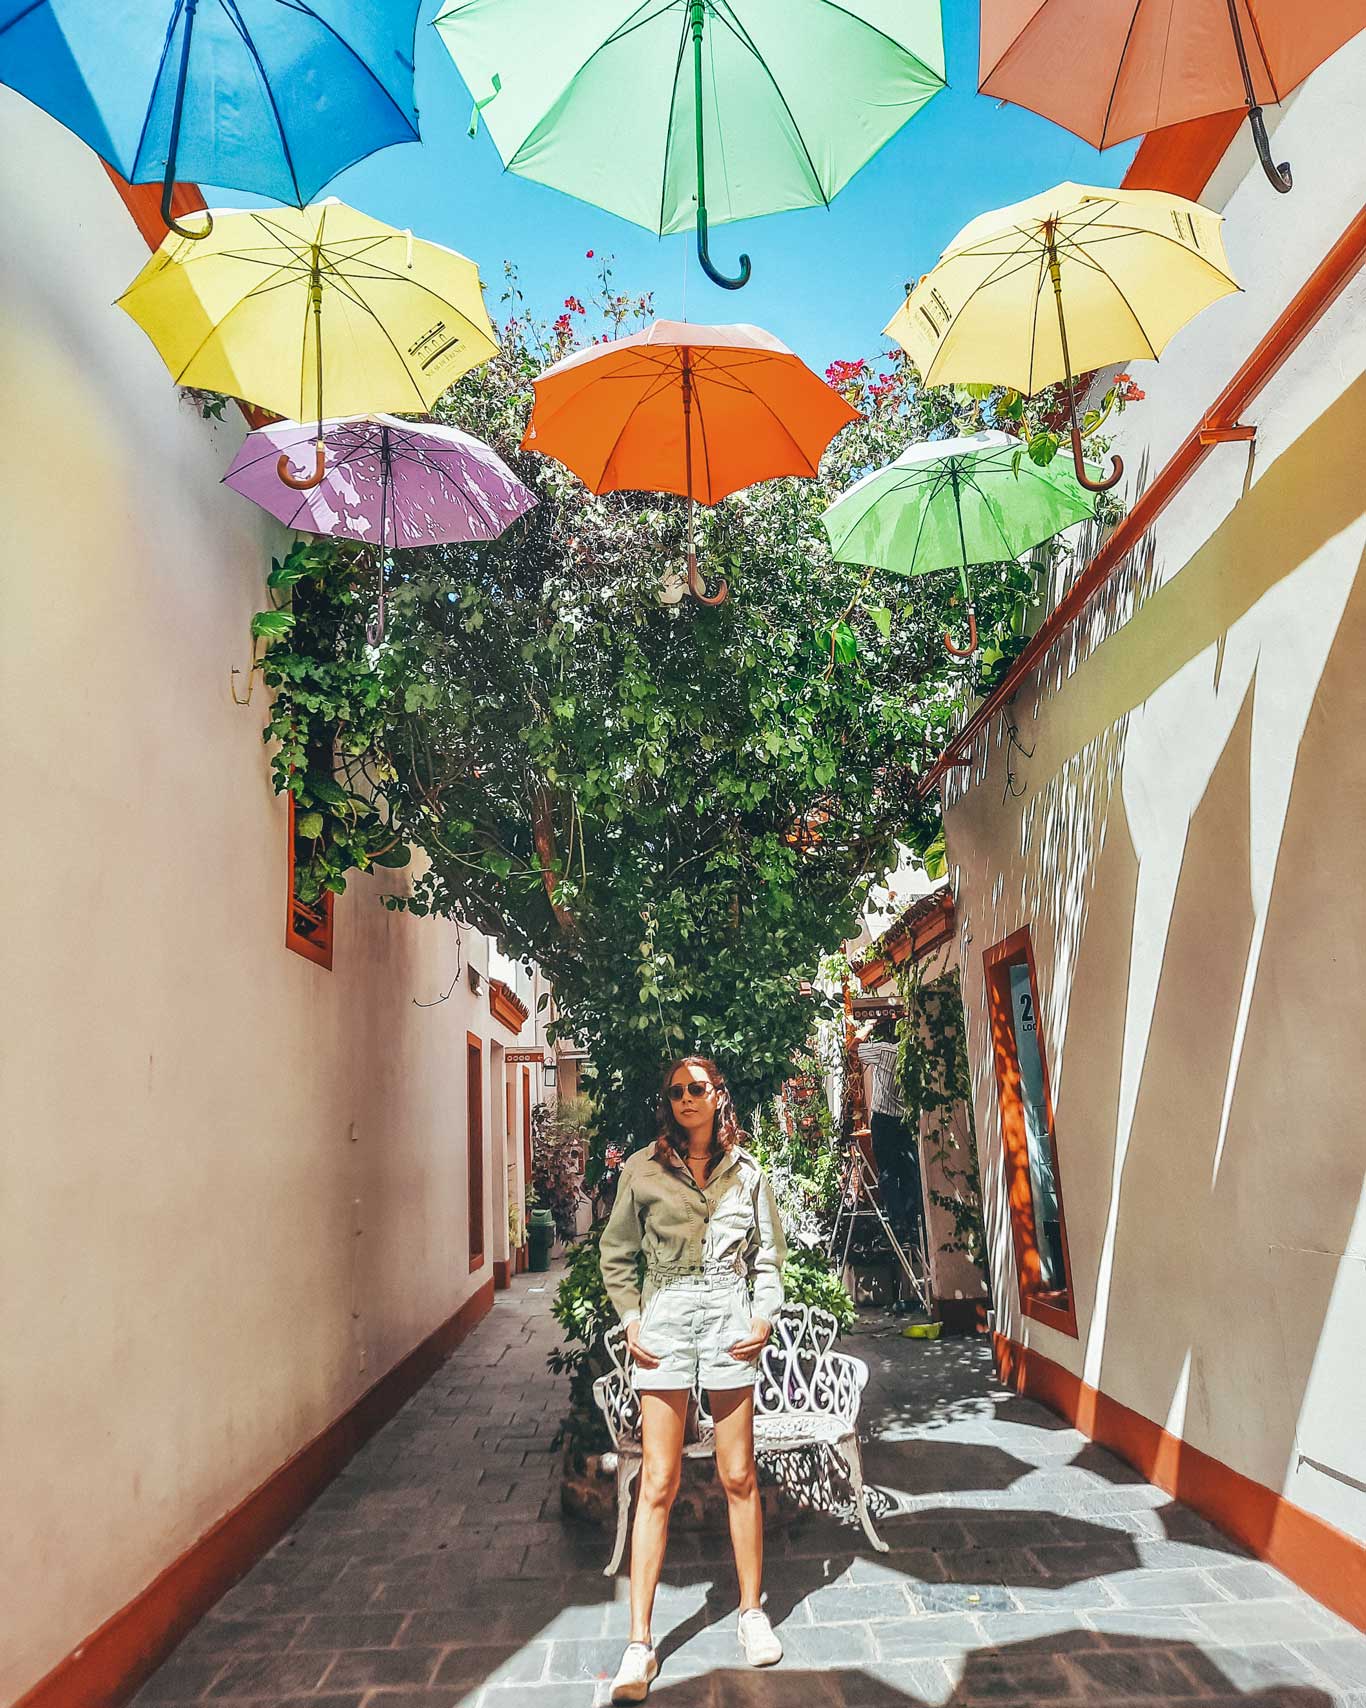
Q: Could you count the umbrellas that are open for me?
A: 8